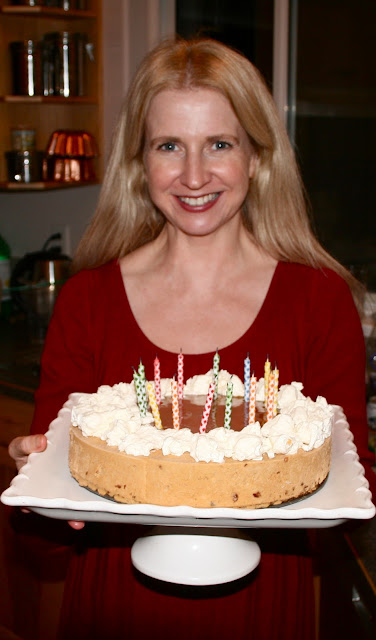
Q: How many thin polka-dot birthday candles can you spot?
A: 14